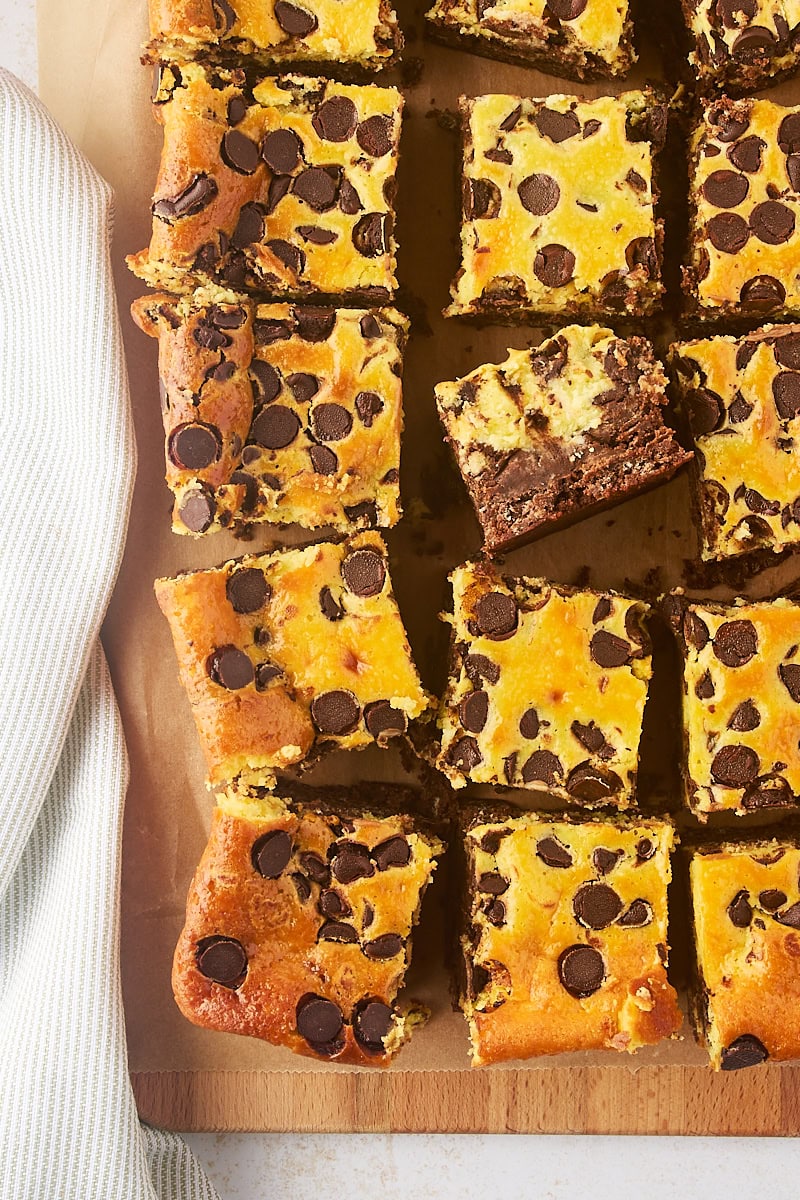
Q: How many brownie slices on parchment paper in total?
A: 15